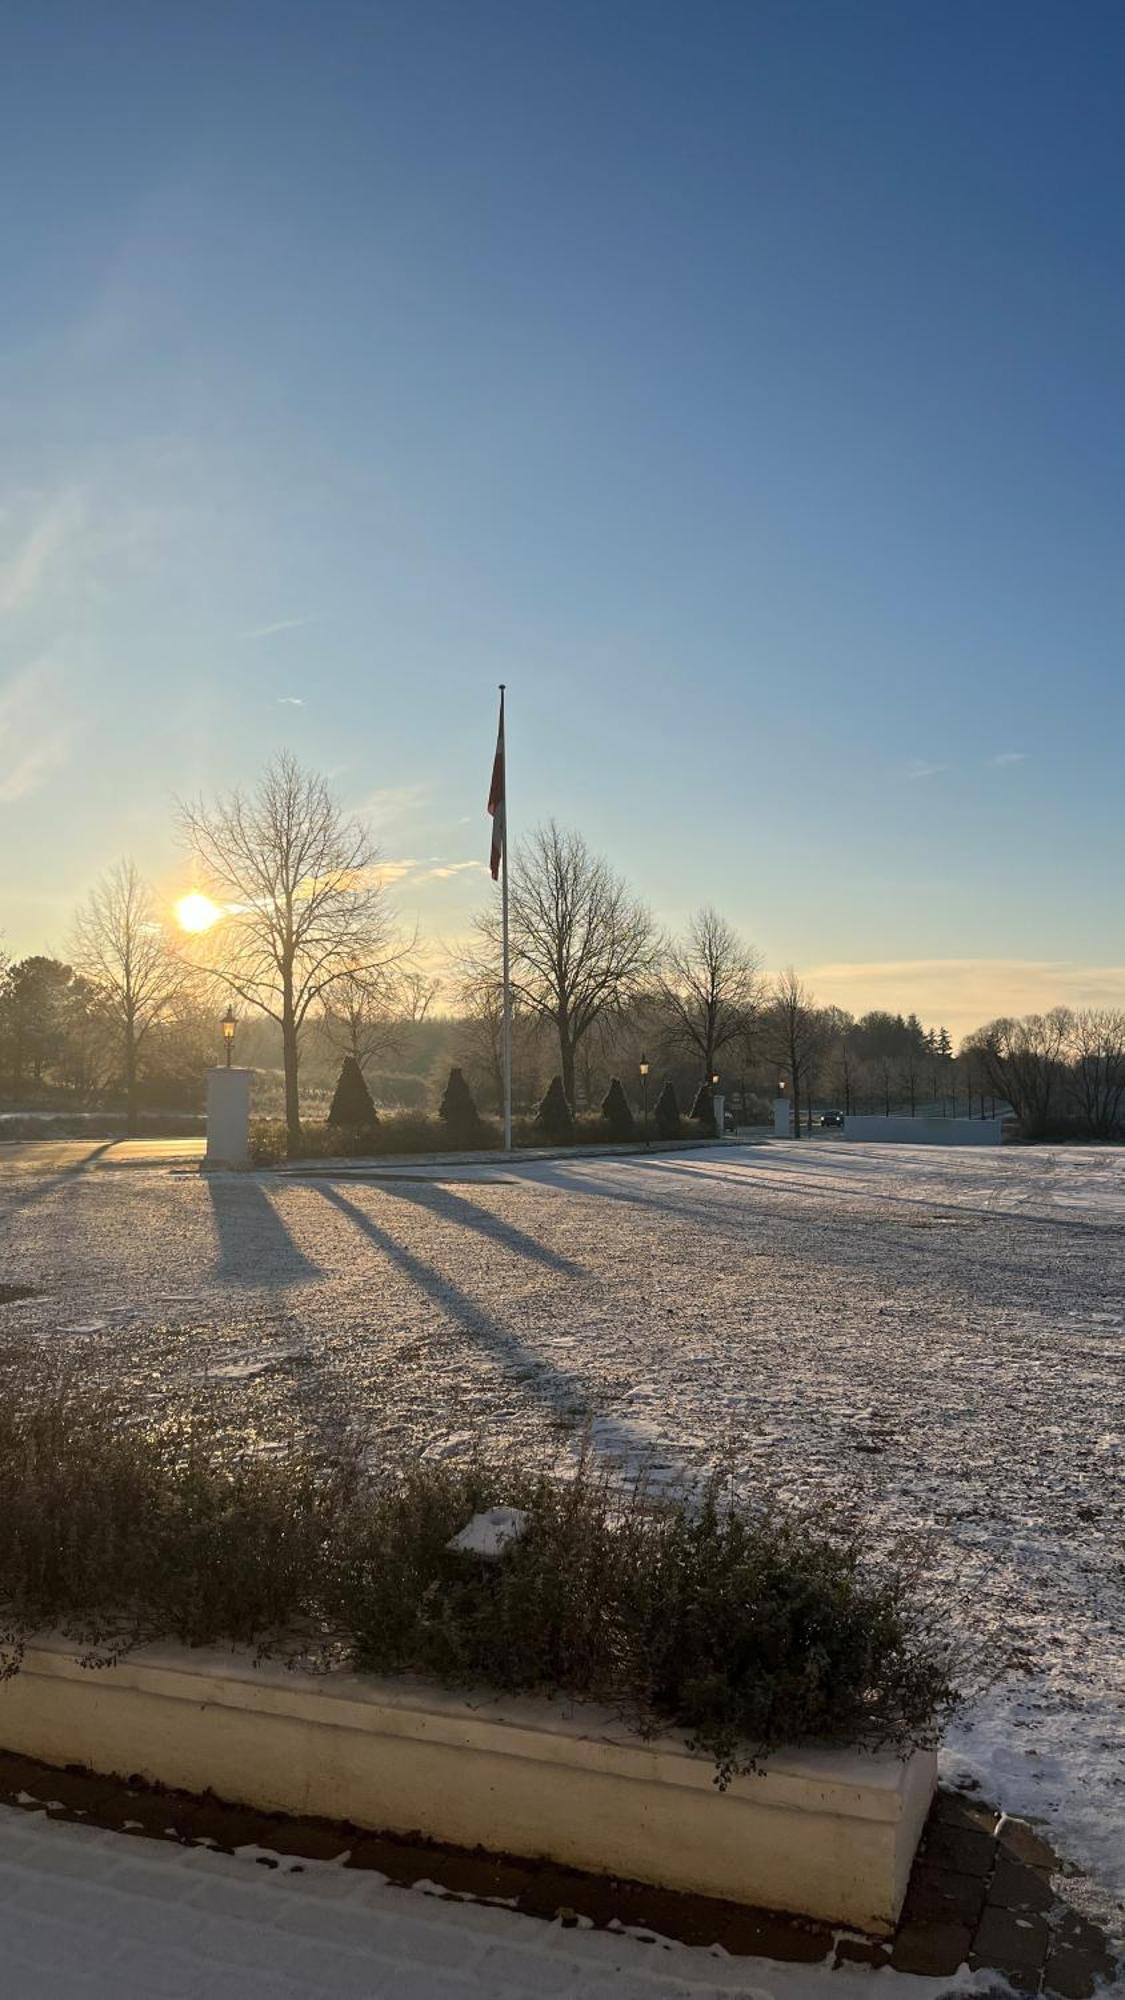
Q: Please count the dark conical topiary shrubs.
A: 6